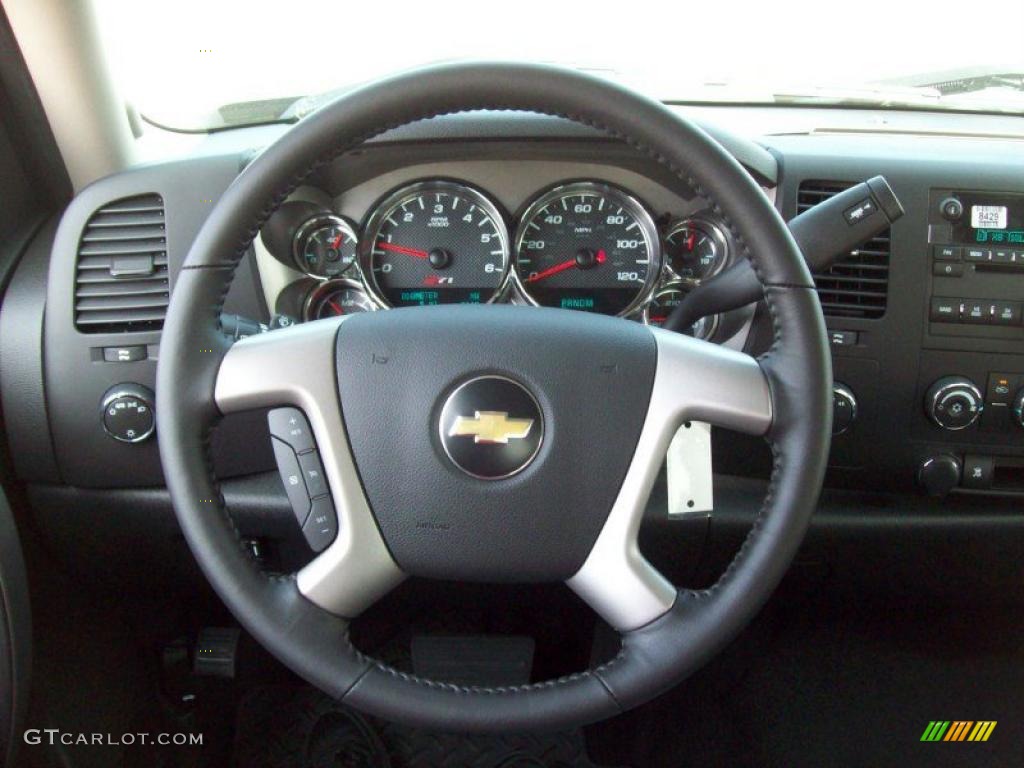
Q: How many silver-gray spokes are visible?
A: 4